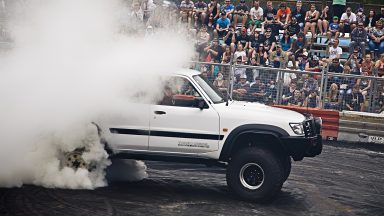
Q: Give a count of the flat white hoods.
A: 1